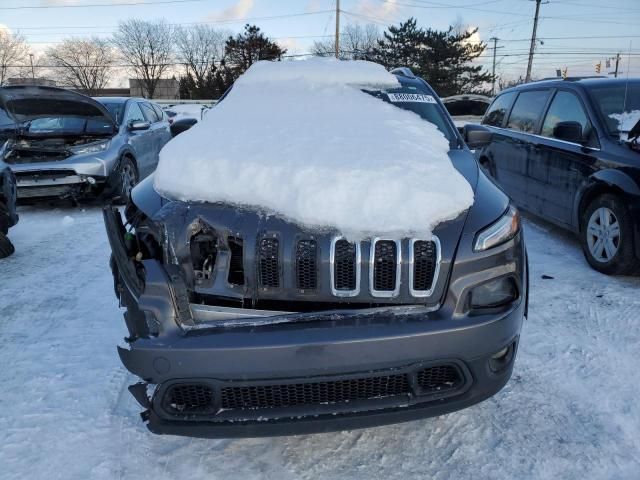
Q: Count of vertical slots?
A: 7